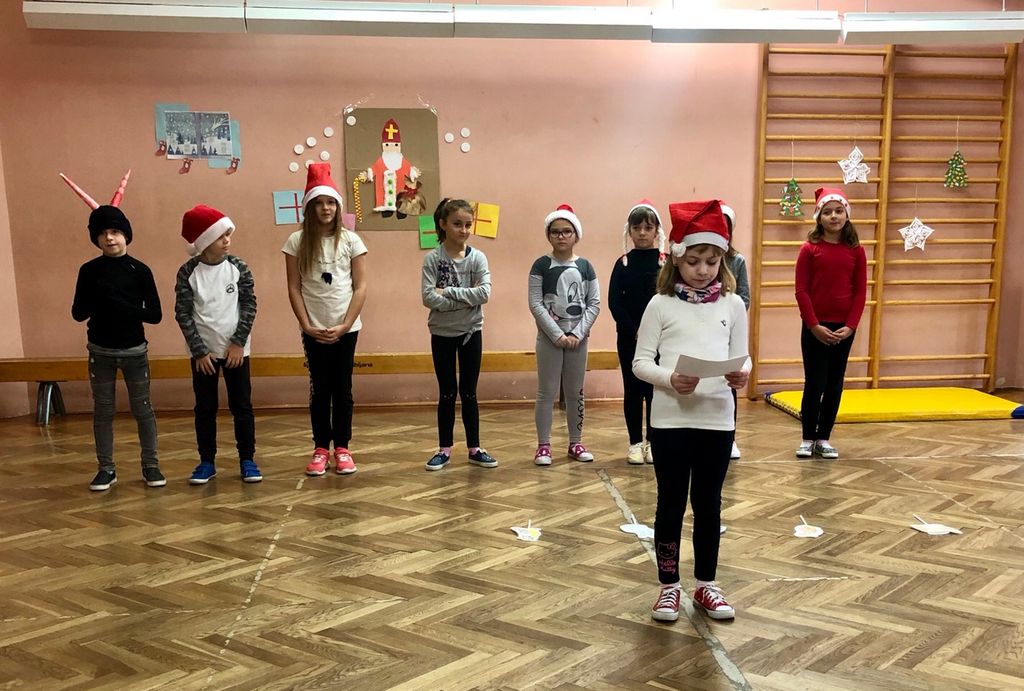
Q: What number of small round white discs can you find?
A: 10